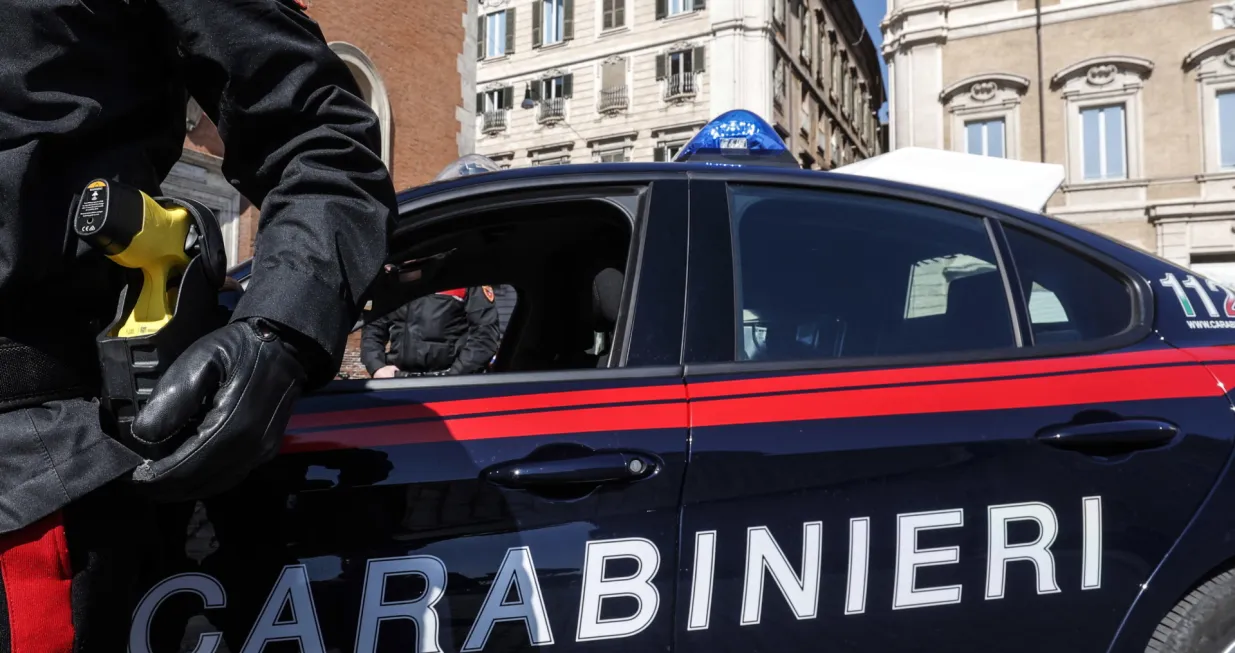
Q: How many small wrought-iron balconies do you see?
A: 4